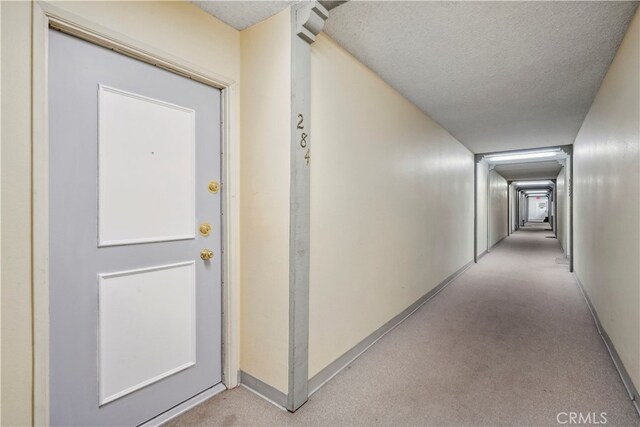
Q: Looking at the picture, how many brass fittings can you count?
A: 3